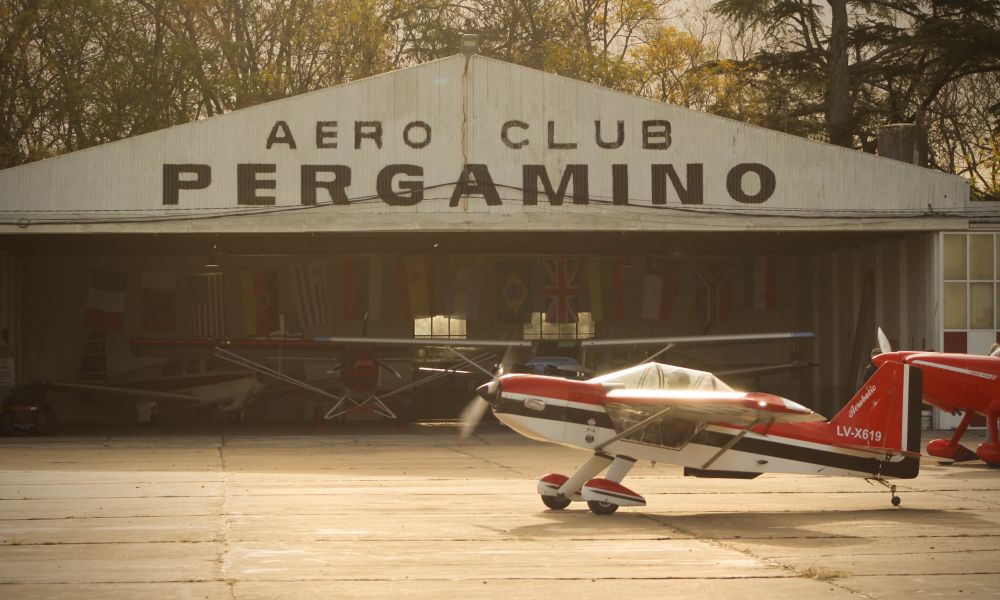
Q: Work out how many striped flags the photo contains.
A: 2